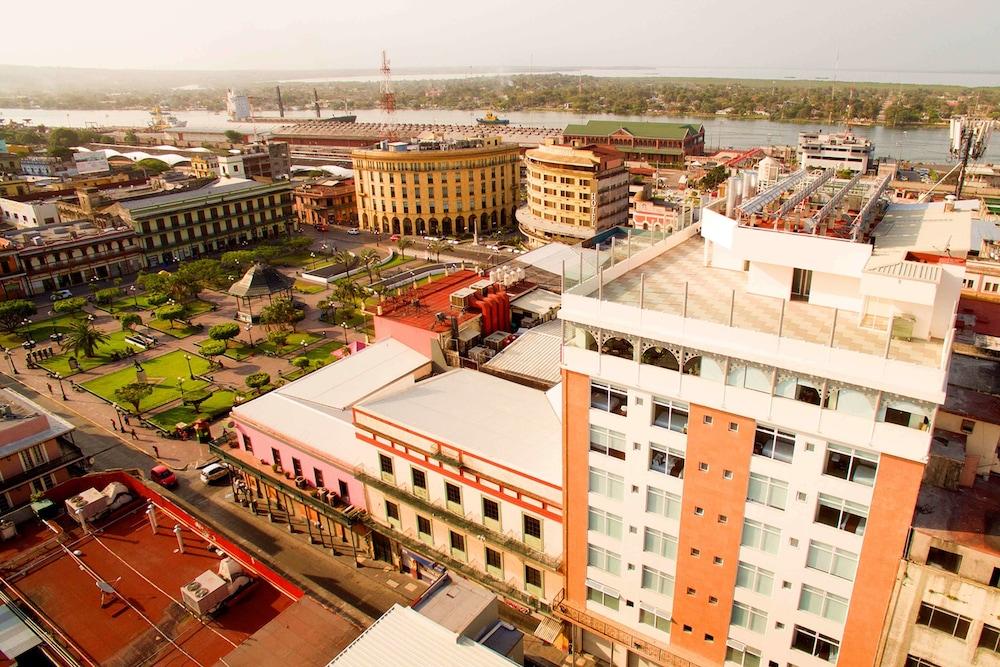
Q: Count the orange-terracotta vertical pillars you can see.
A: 3